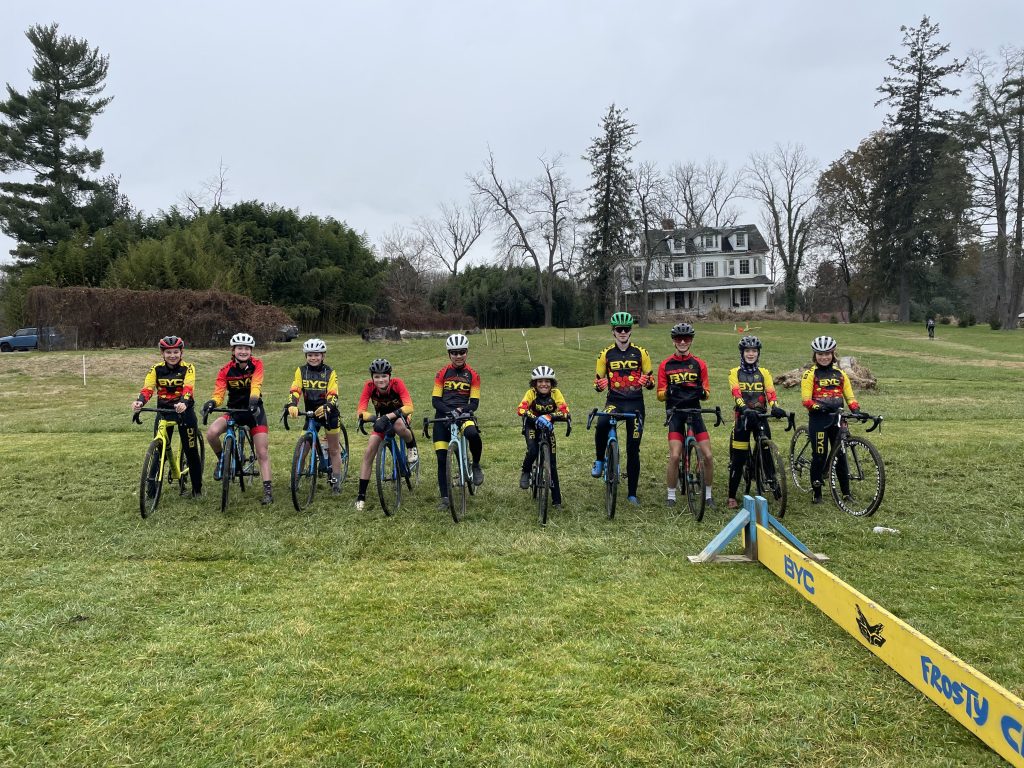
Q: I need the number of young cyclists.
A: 10